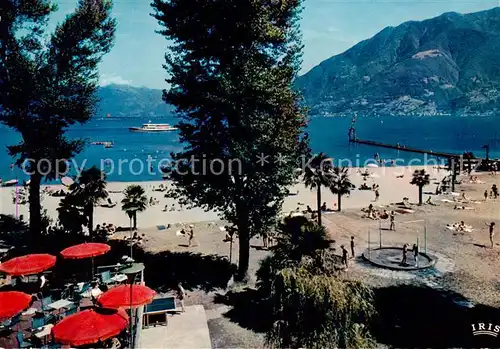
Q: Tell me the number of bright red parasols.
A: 5